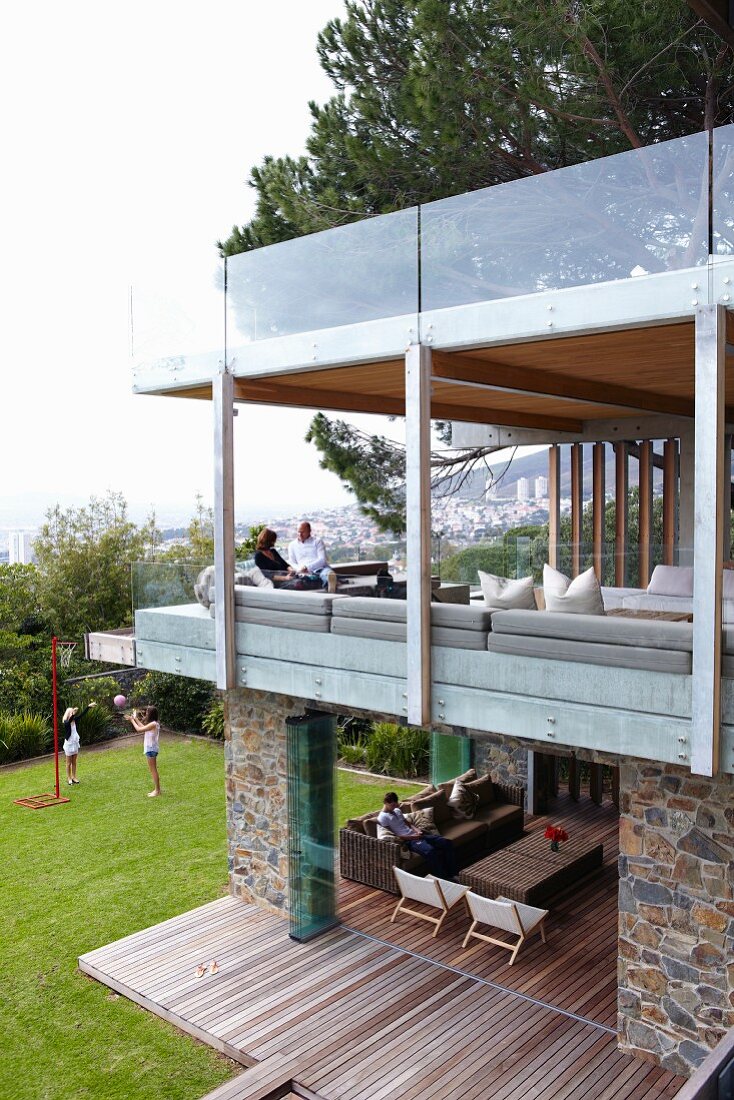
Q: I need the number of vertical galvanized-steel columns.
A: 3